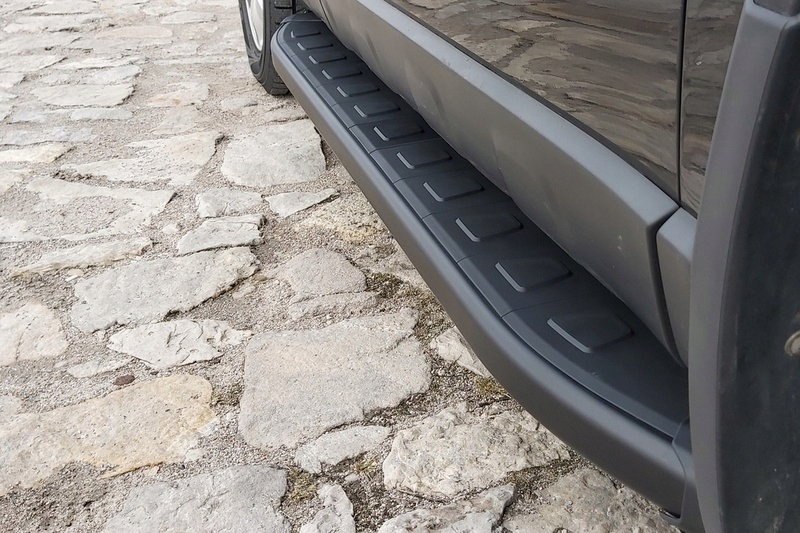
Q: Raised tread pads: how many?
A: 12